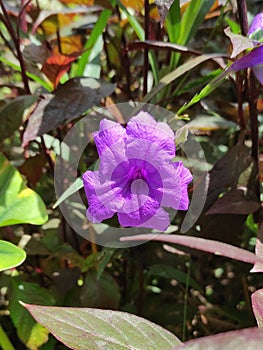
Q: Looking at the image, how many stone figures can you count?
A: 0